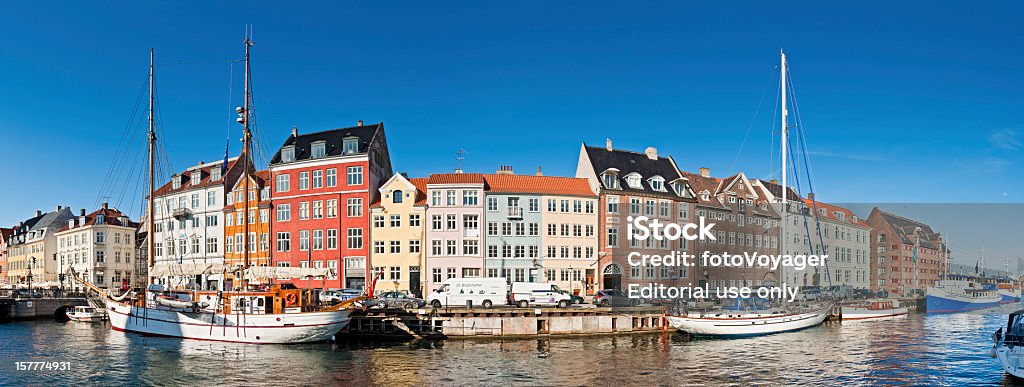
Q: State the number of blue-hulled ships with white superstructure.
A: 2